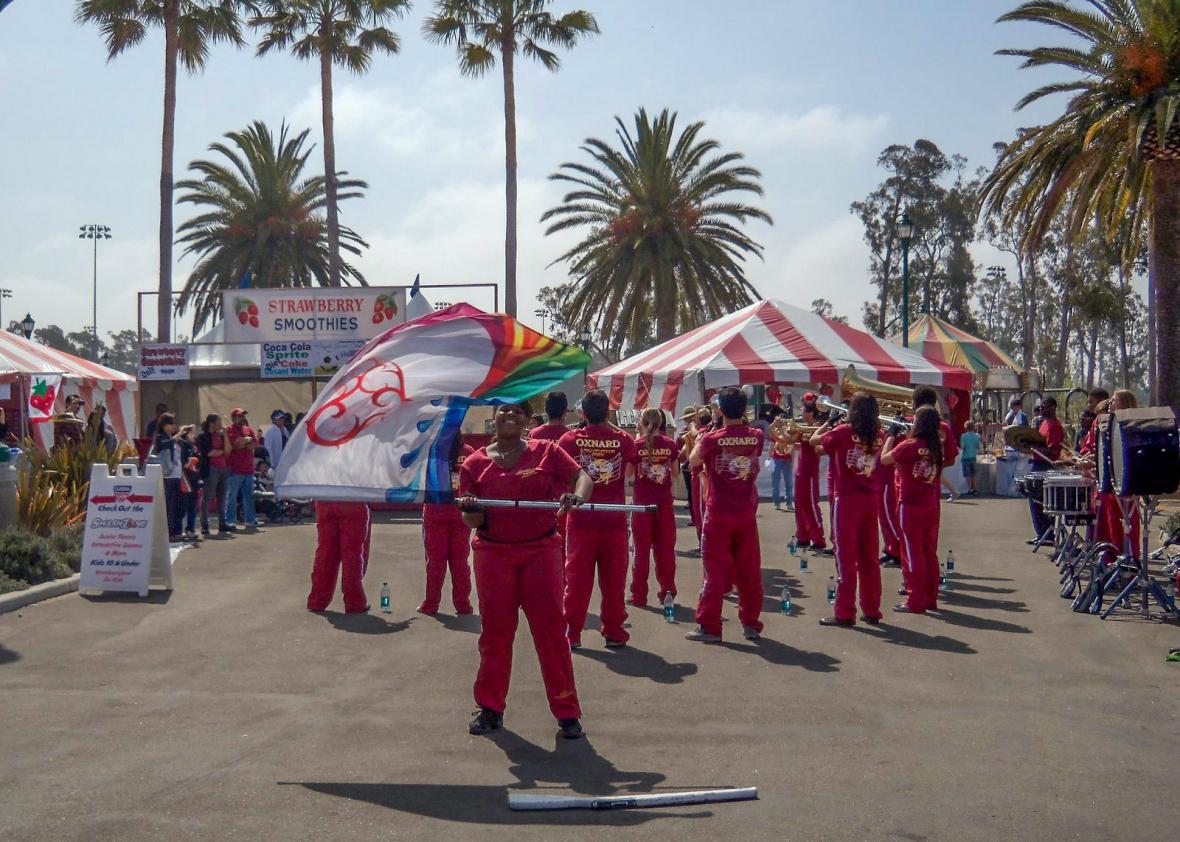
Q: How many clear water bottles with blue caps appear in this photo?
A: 8